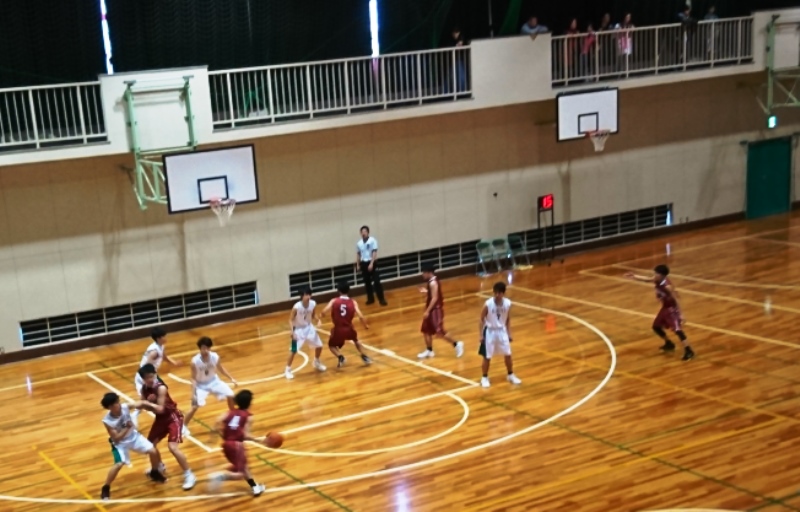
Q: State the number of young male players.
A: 10